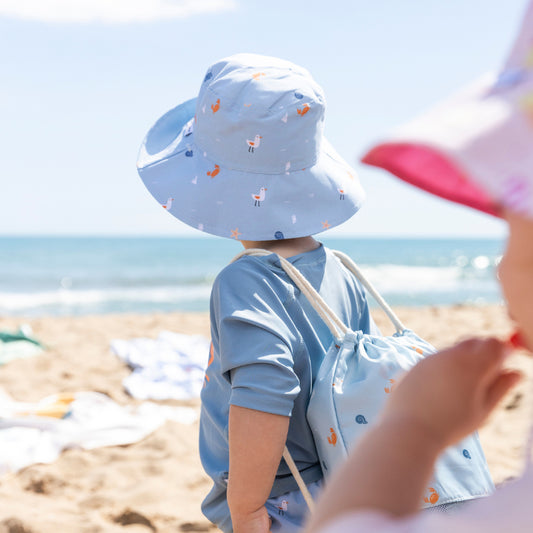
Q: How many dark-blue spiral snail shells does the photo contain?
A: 6